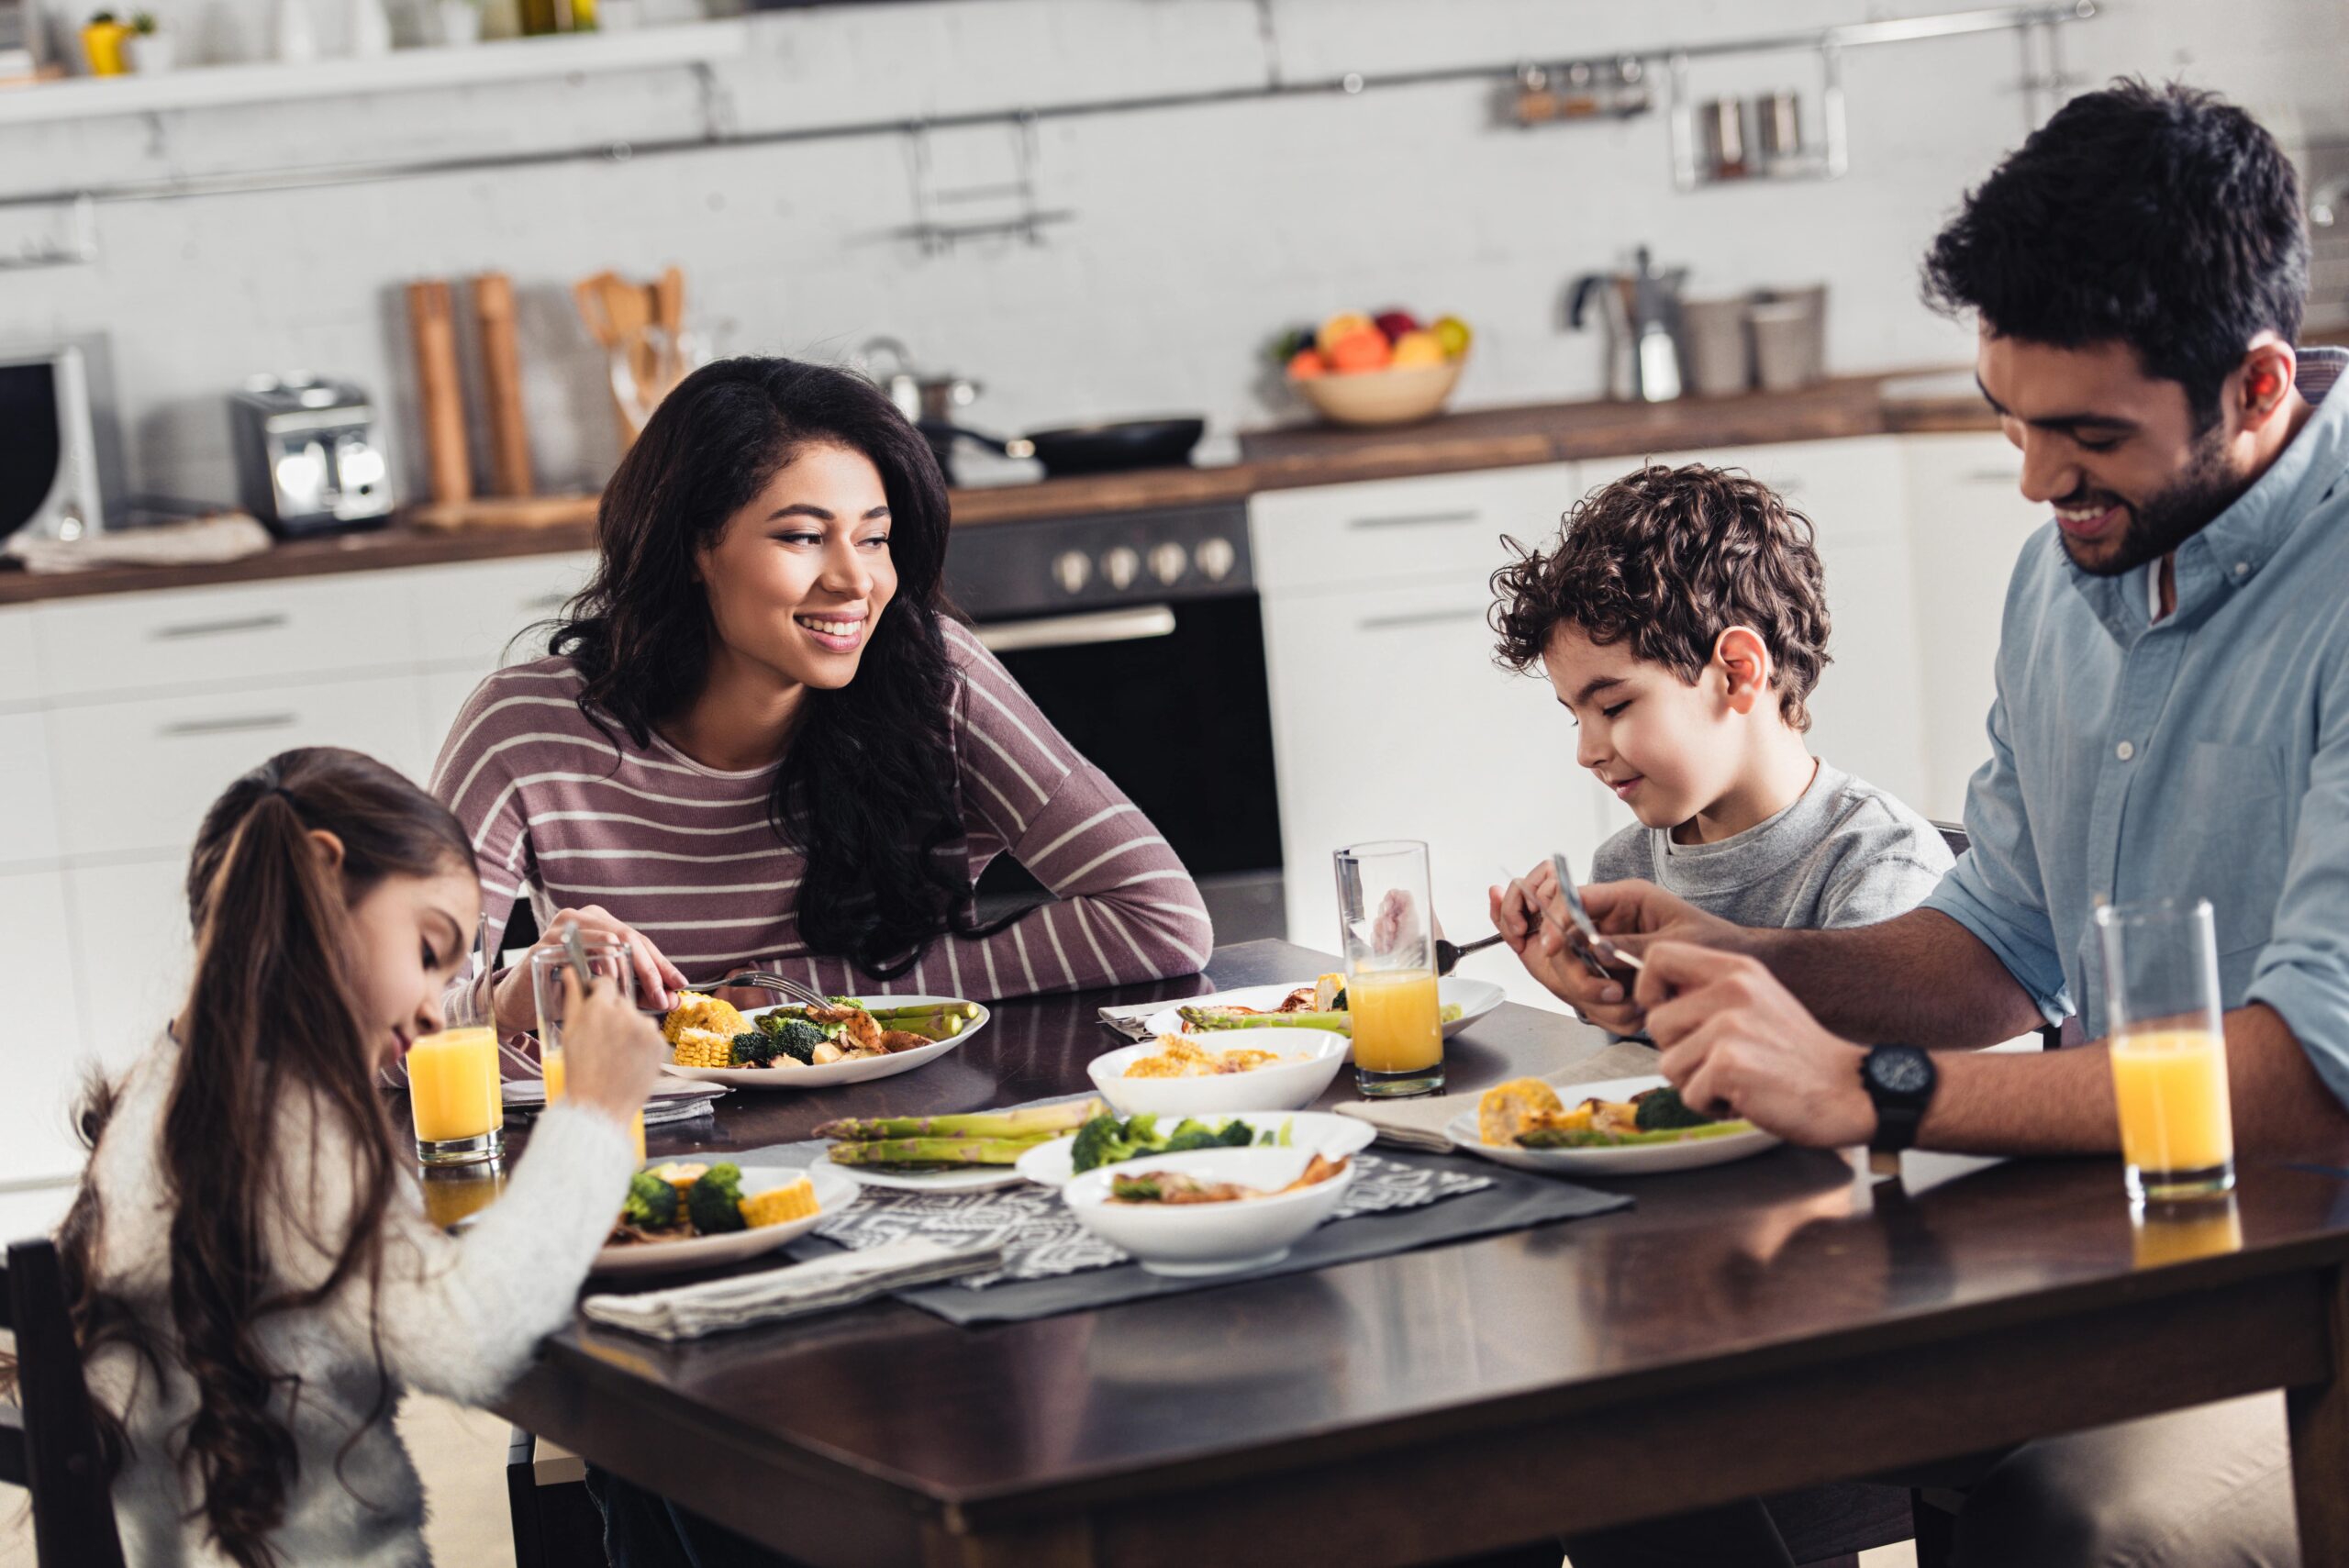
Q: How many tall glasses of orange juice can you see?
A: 4